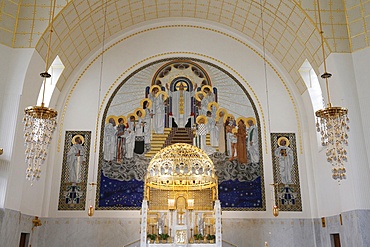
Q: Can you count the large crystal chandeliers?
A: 2